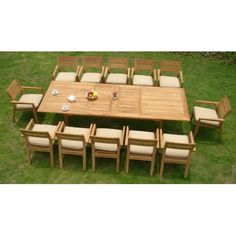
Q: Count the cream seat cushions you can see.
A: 12